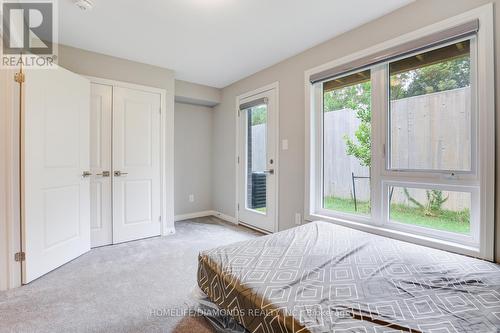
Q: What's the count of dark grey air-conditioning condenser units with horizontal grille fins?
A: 1